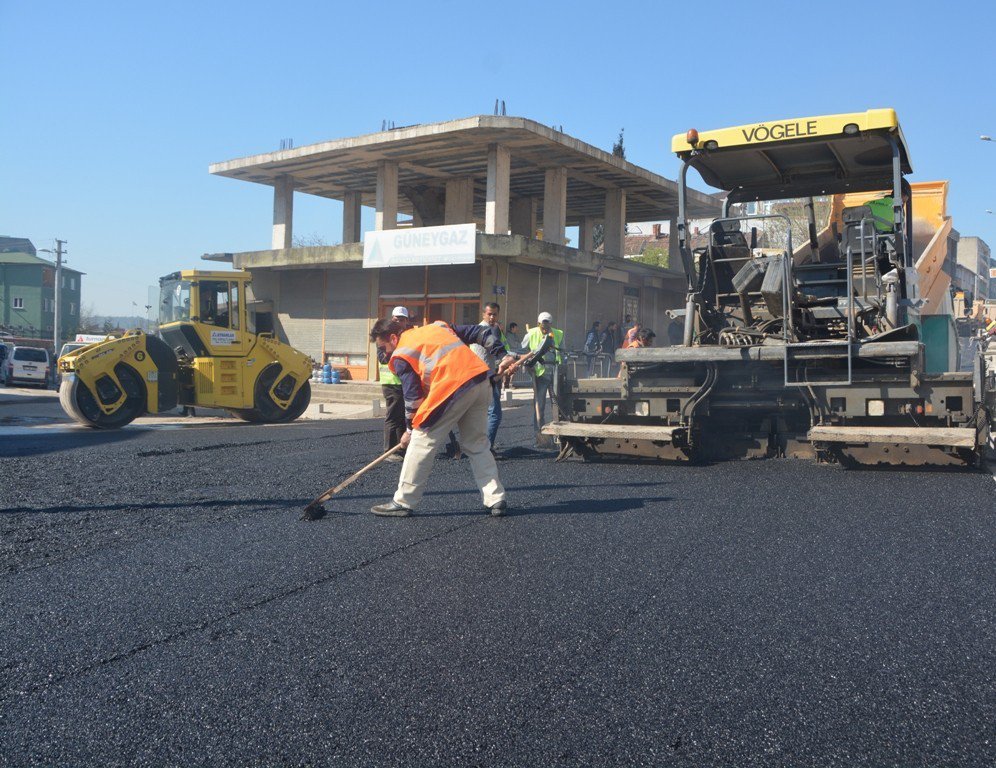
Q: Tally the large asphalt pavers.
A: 1